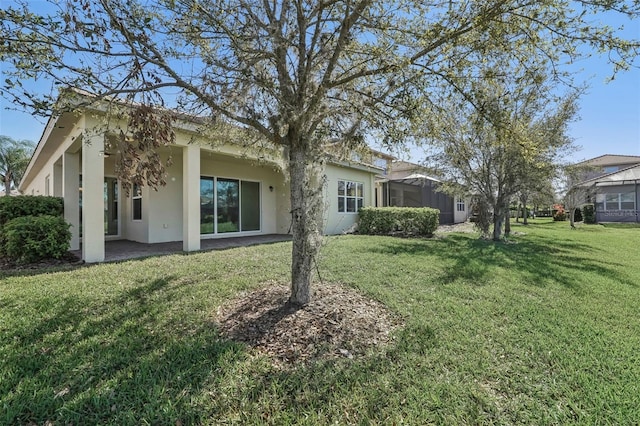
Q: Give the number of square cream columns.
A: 3